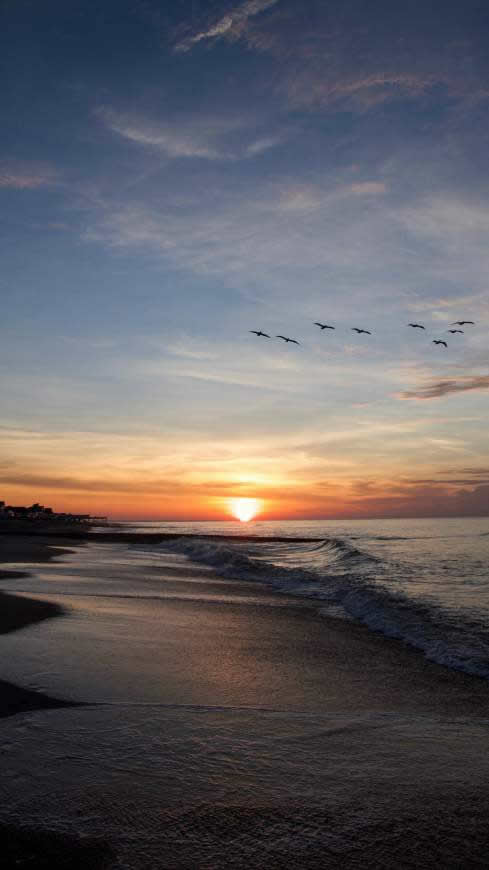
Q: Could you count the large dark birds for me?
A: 8